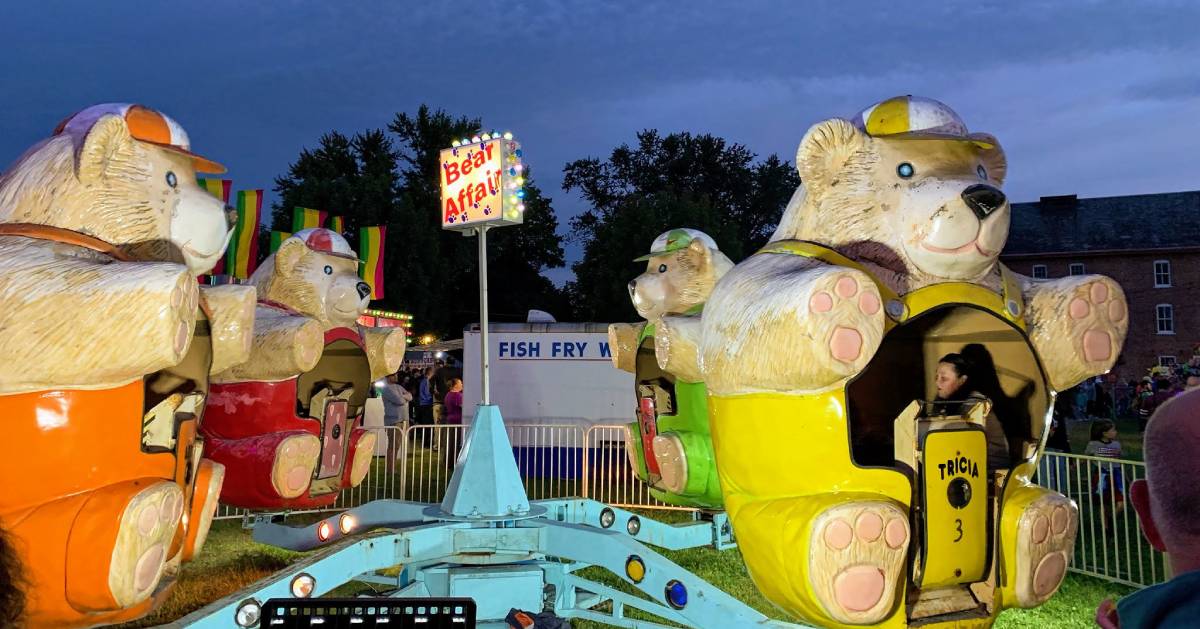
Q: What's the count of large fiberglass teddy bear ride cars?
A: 4